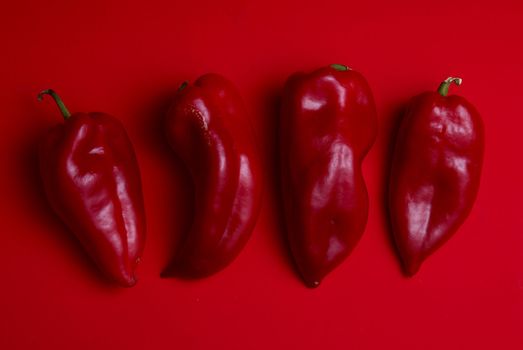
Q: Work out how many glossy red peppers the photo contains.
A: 4